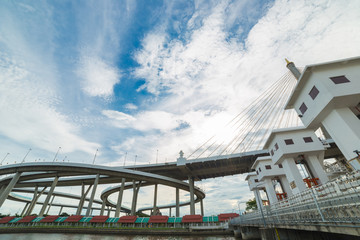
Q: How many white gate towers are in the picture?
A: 4